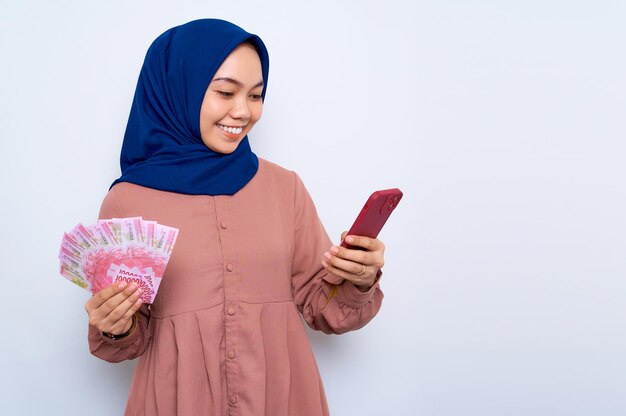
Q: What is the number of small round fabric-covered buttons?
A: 5